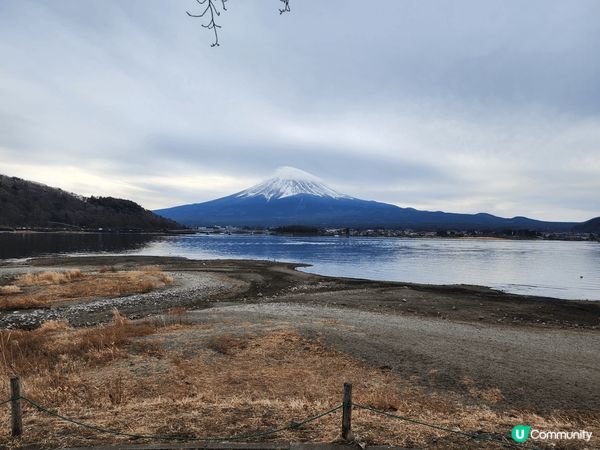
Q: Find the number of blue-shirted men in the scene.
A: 0